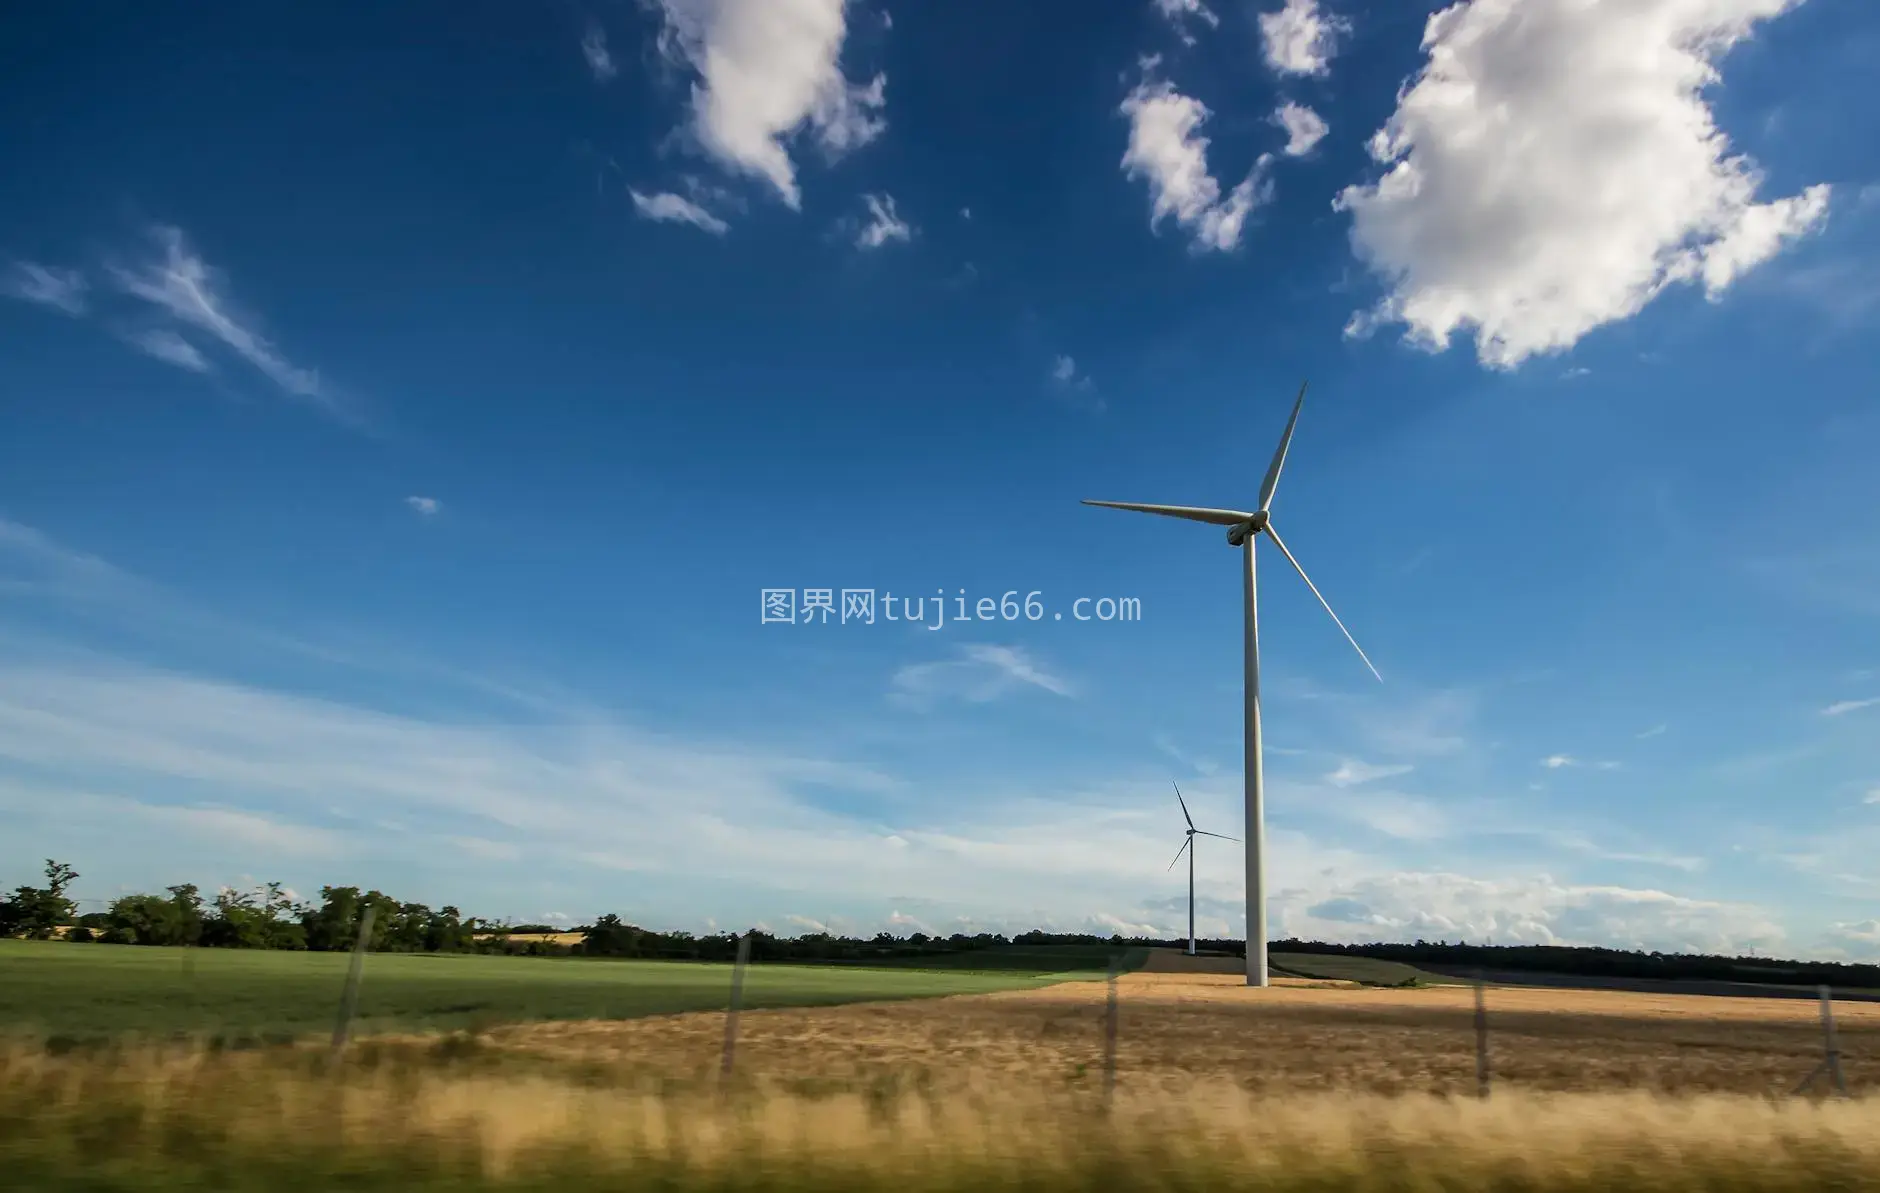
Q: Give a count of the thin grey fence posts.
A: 5